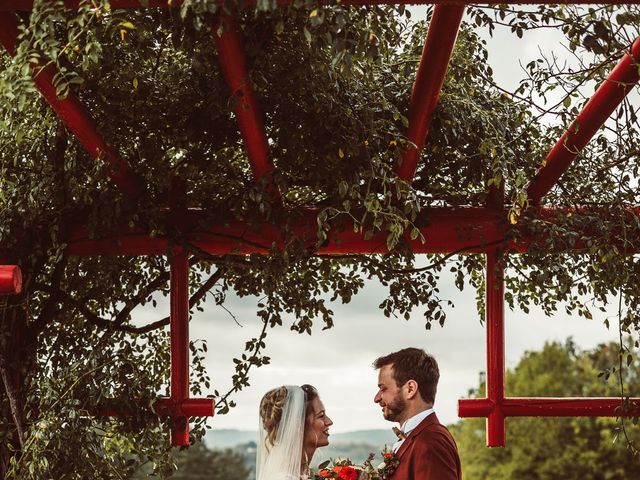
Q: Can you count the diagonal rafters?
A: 4